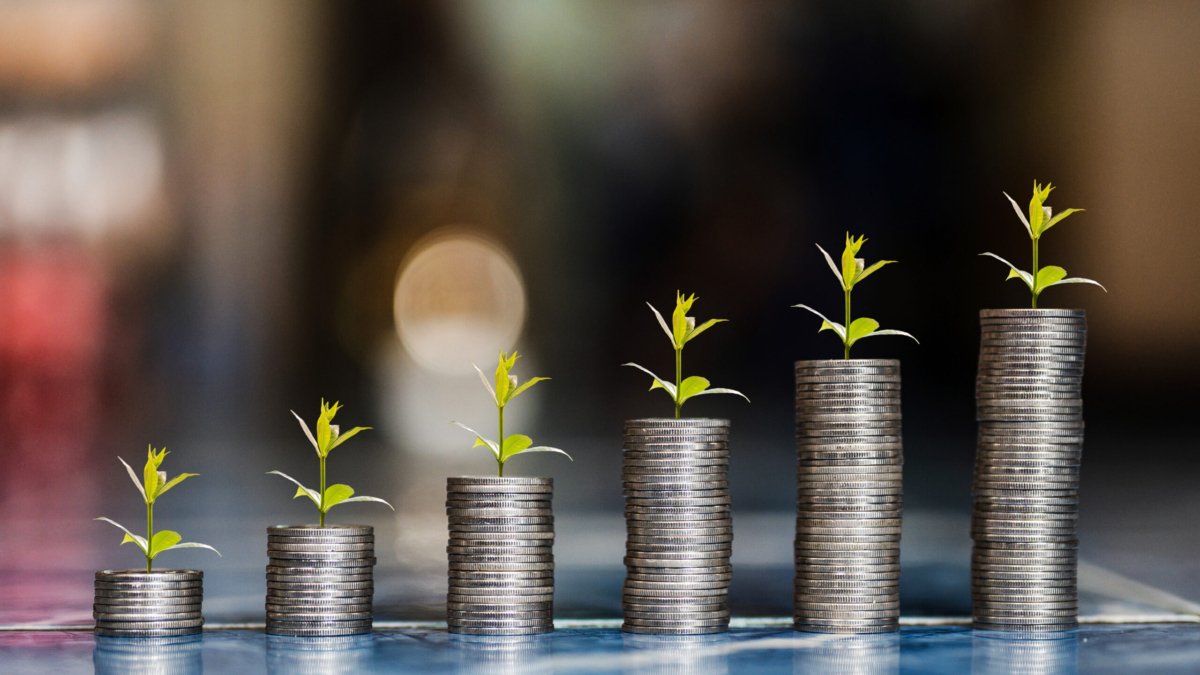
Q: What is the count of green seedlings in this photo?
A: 6